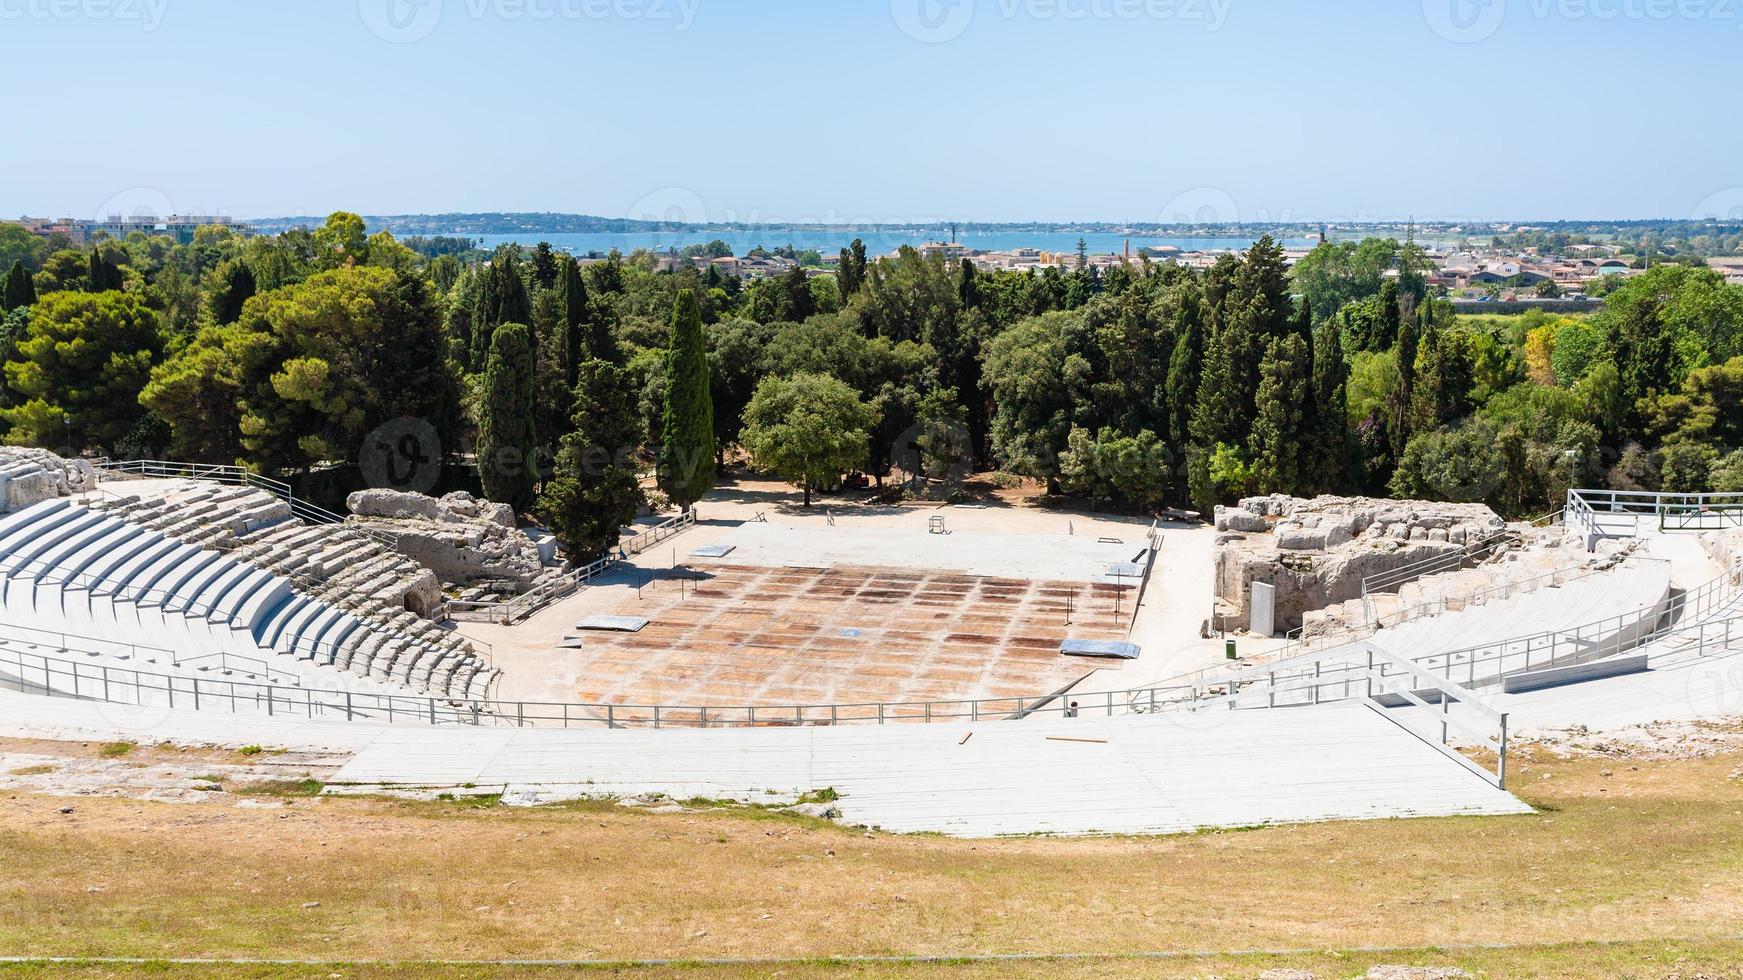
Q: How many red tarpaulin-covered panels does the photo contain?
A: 0